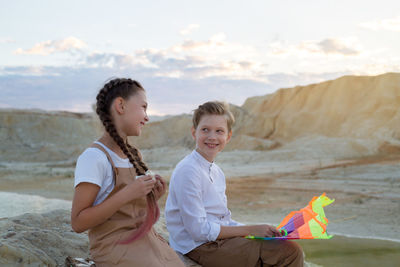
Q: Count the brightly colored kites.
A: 1